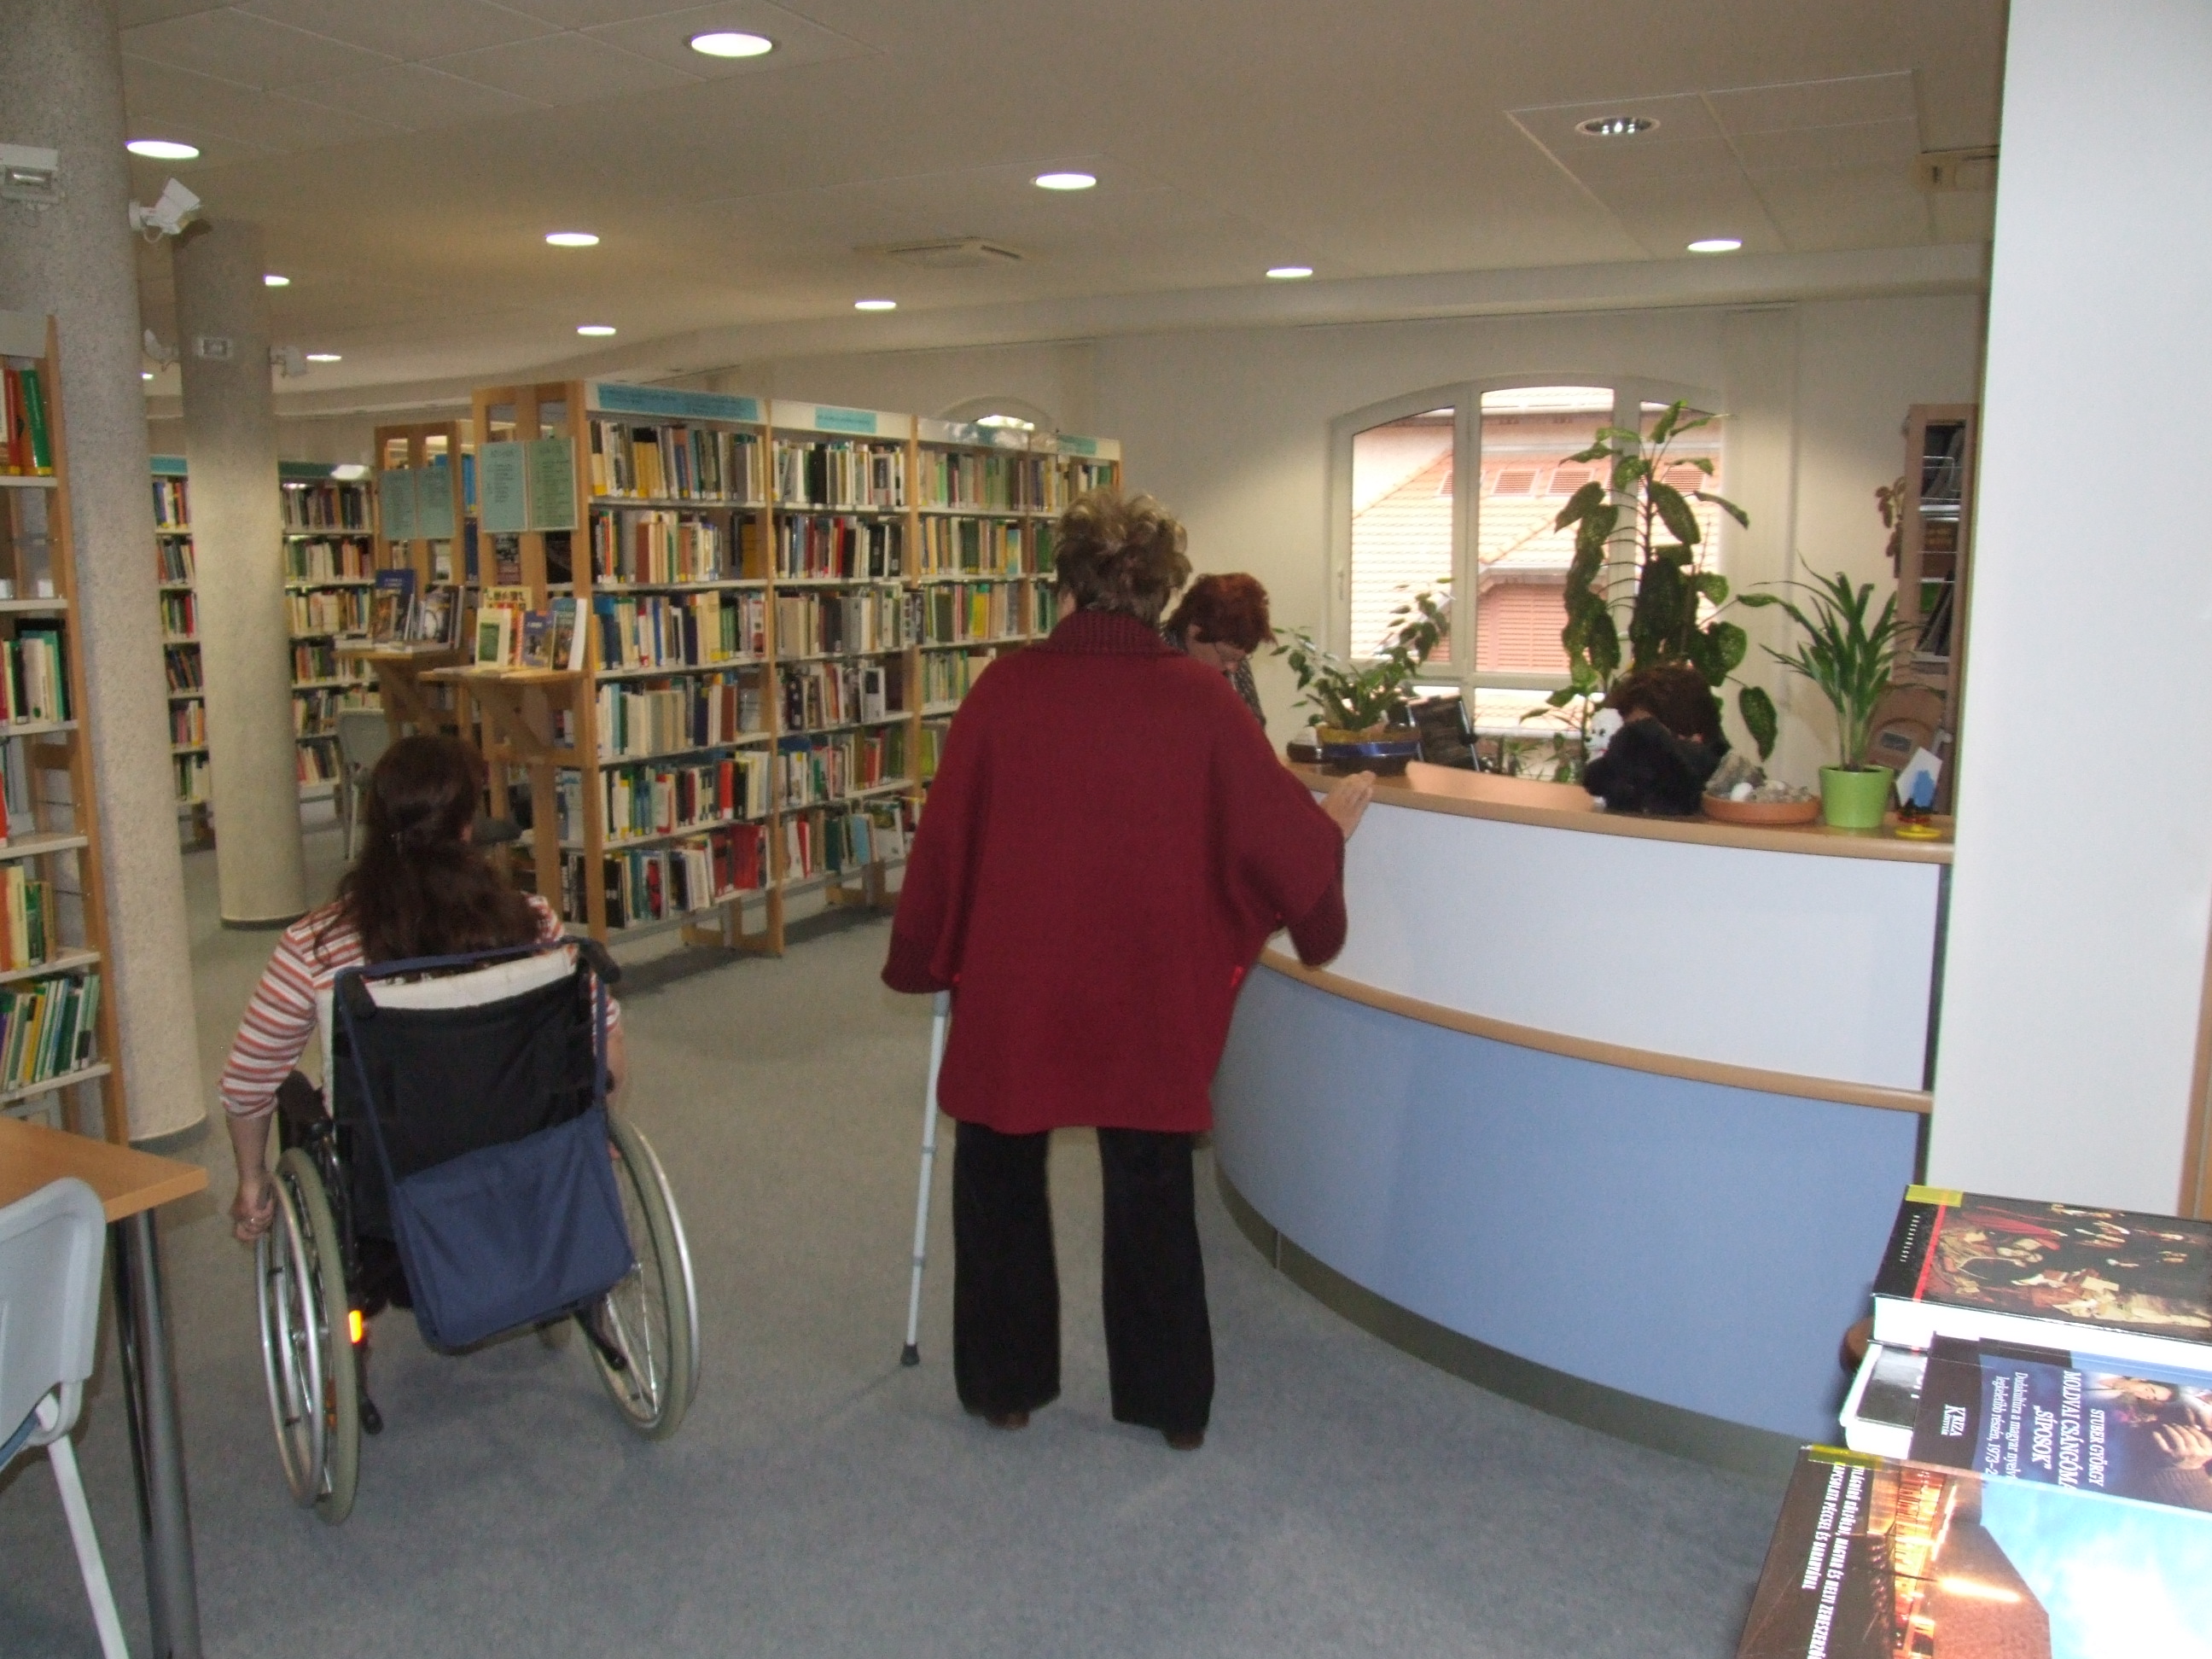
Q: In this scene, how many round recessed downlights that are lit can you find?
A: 11